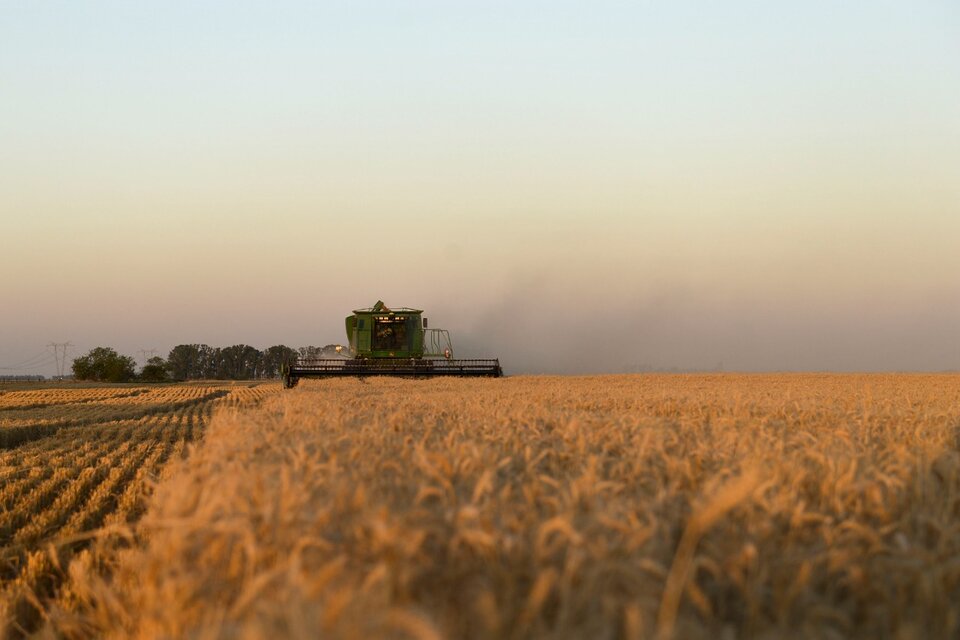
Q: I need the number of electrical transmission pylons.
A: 2